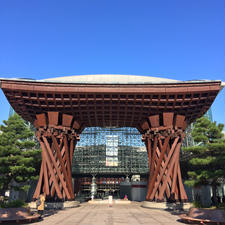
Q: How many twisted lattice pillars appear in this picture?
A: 2